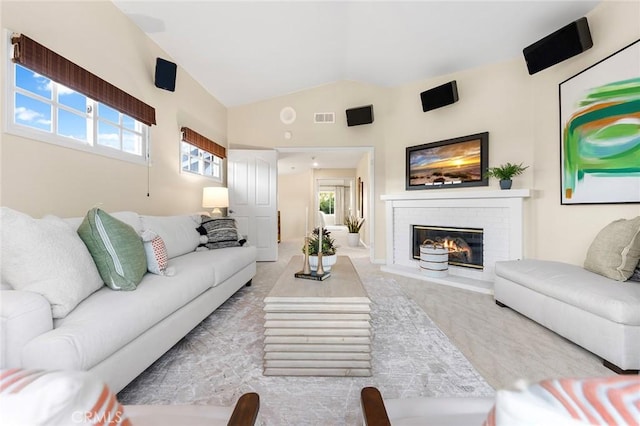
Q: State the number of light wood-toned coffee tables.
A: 1